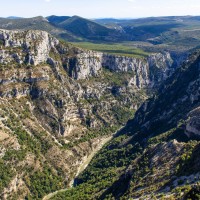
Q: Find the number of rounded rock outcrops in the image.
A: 1